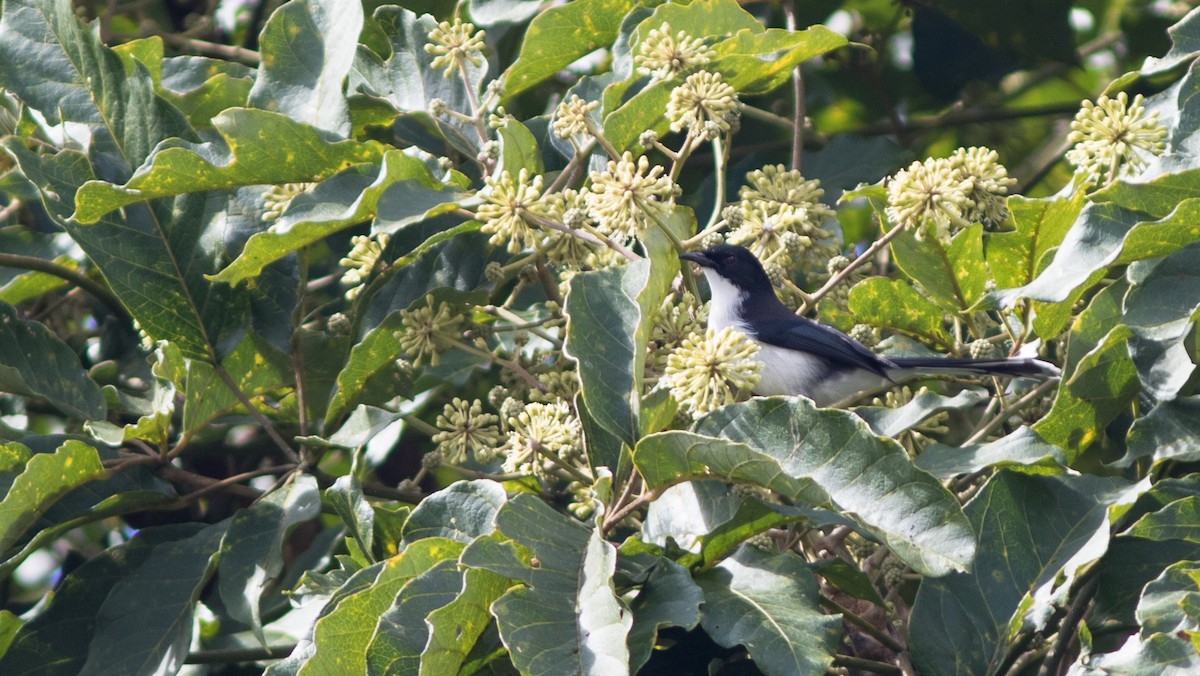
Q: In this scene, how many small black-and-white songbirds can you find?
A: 1